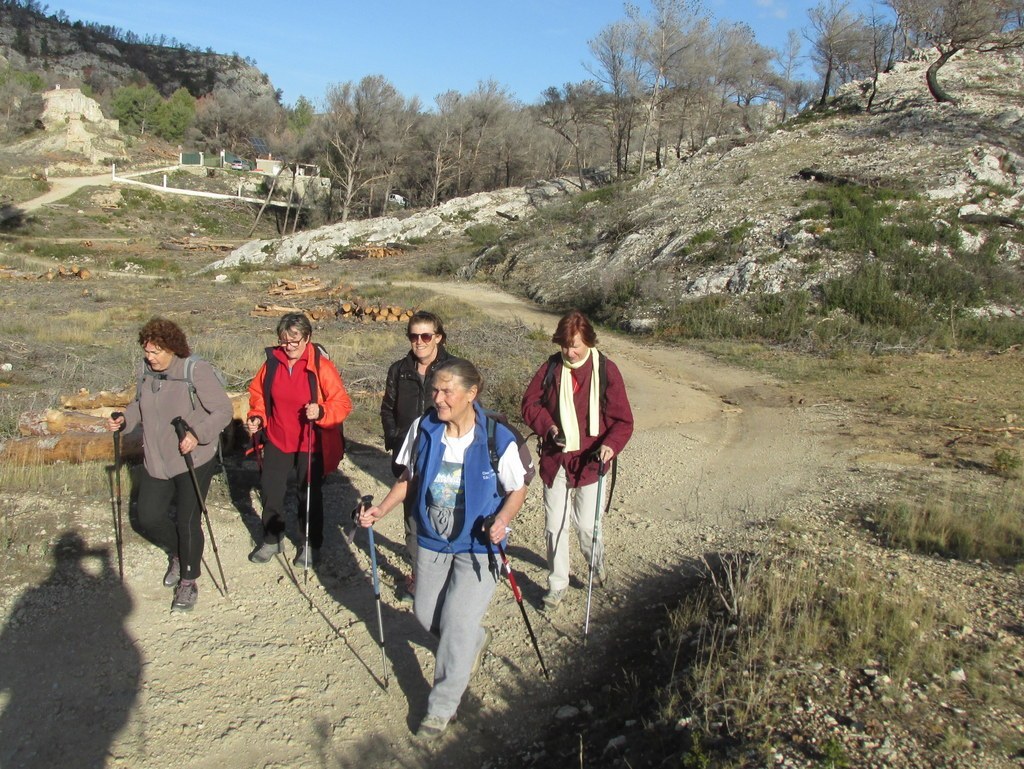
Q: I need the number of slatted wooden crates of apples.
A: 0